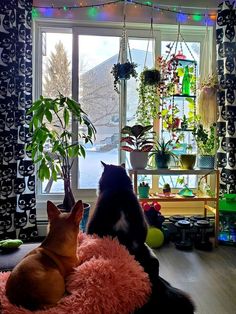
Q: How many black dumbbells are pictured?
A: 4